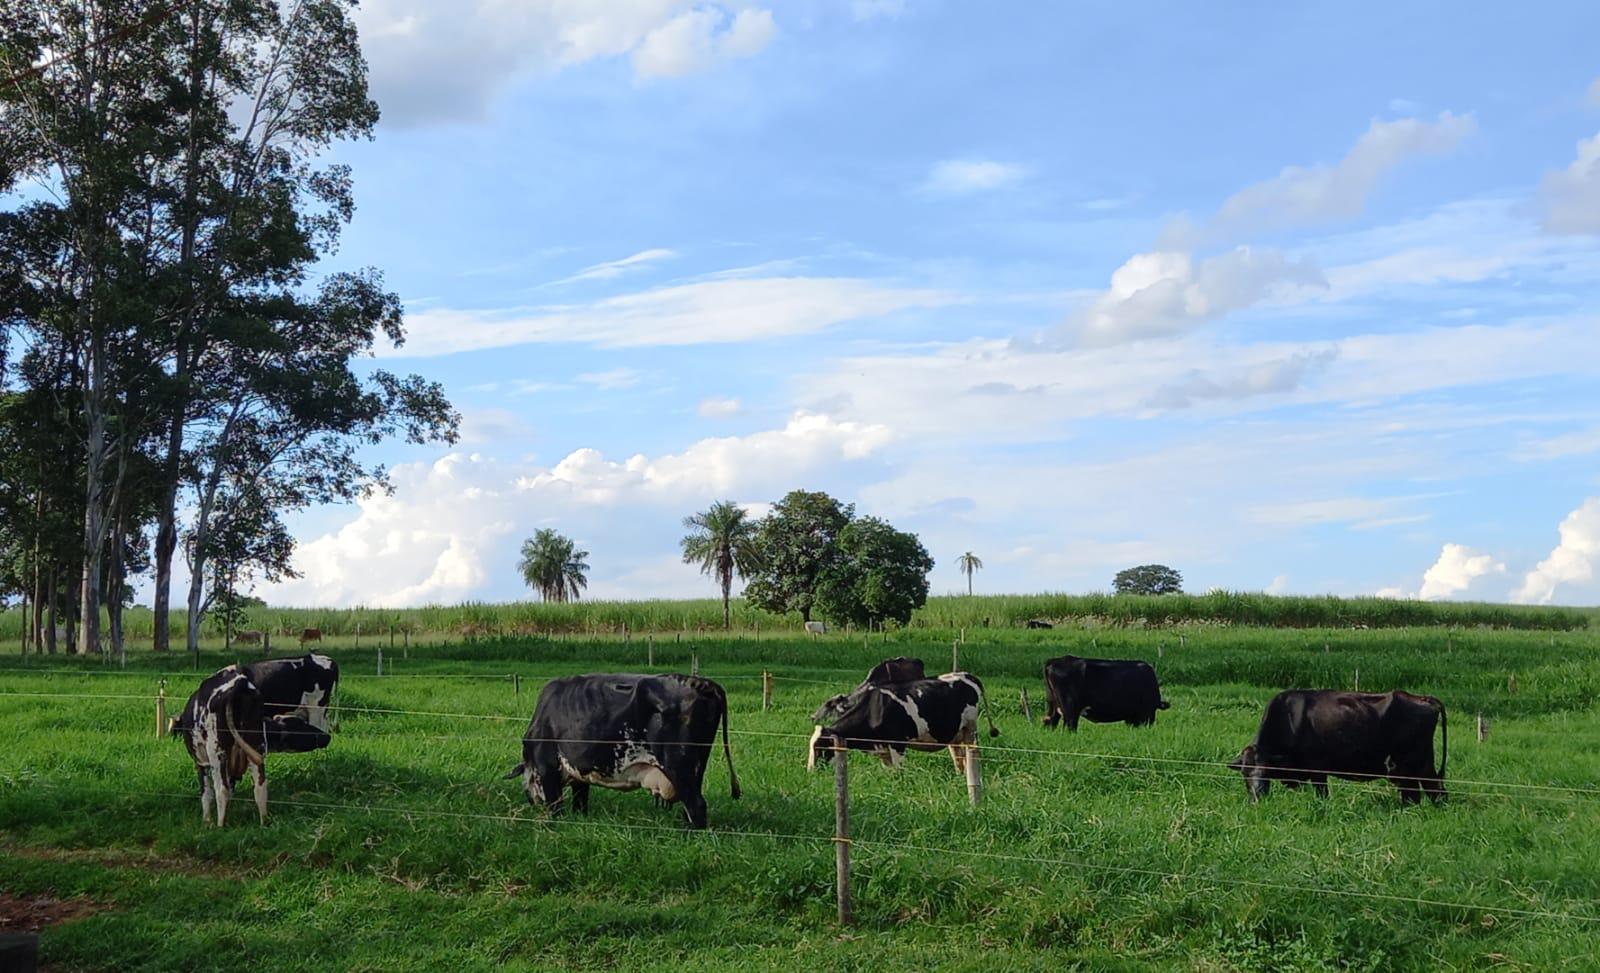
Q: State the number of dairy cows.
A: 7